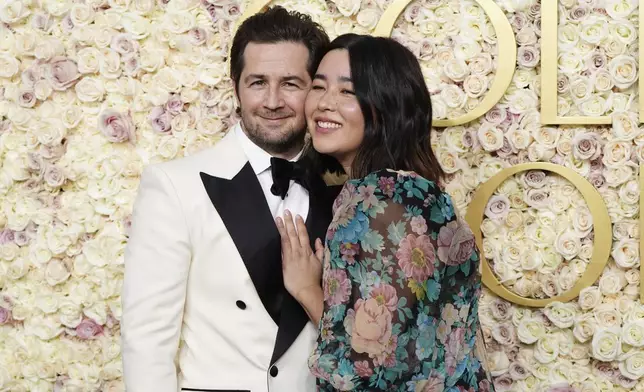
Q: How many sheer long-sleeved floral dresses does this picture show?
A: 1